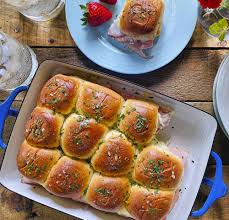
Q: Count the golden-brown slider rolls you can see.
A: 12